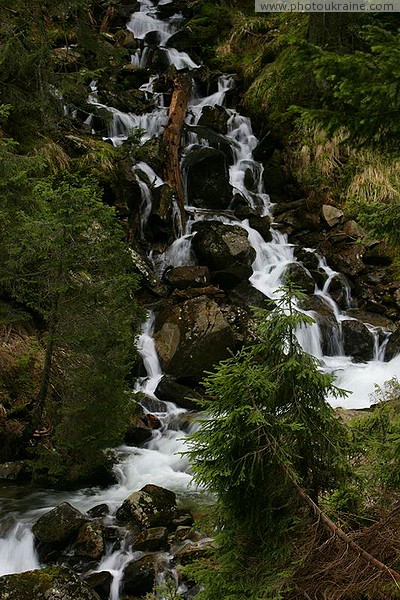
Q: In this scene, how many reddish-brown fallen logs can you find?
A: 1